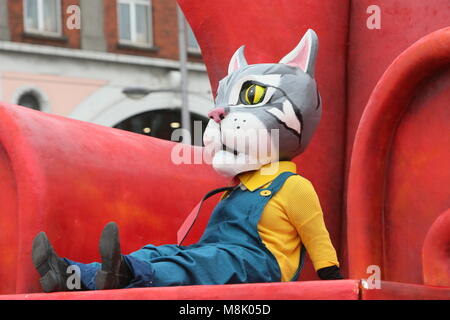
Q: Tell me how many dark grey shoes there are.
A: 2